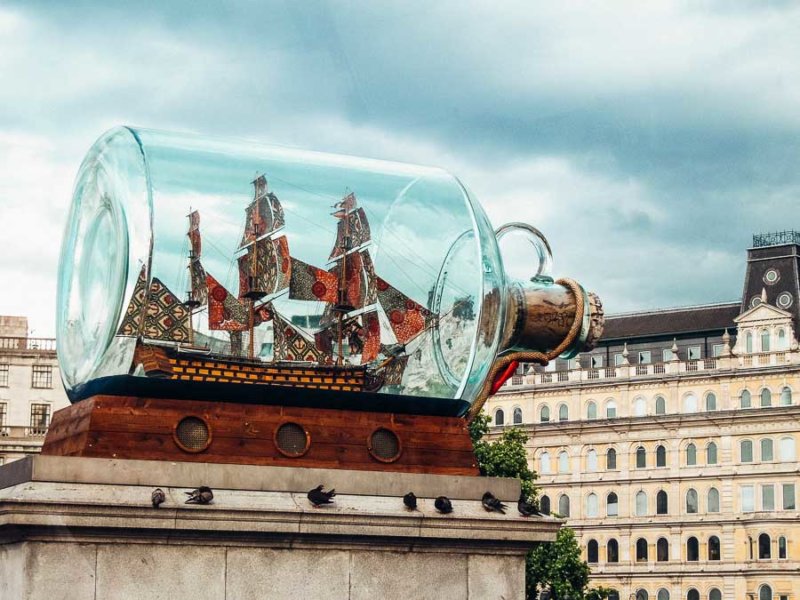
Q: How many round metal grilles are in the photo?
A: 3